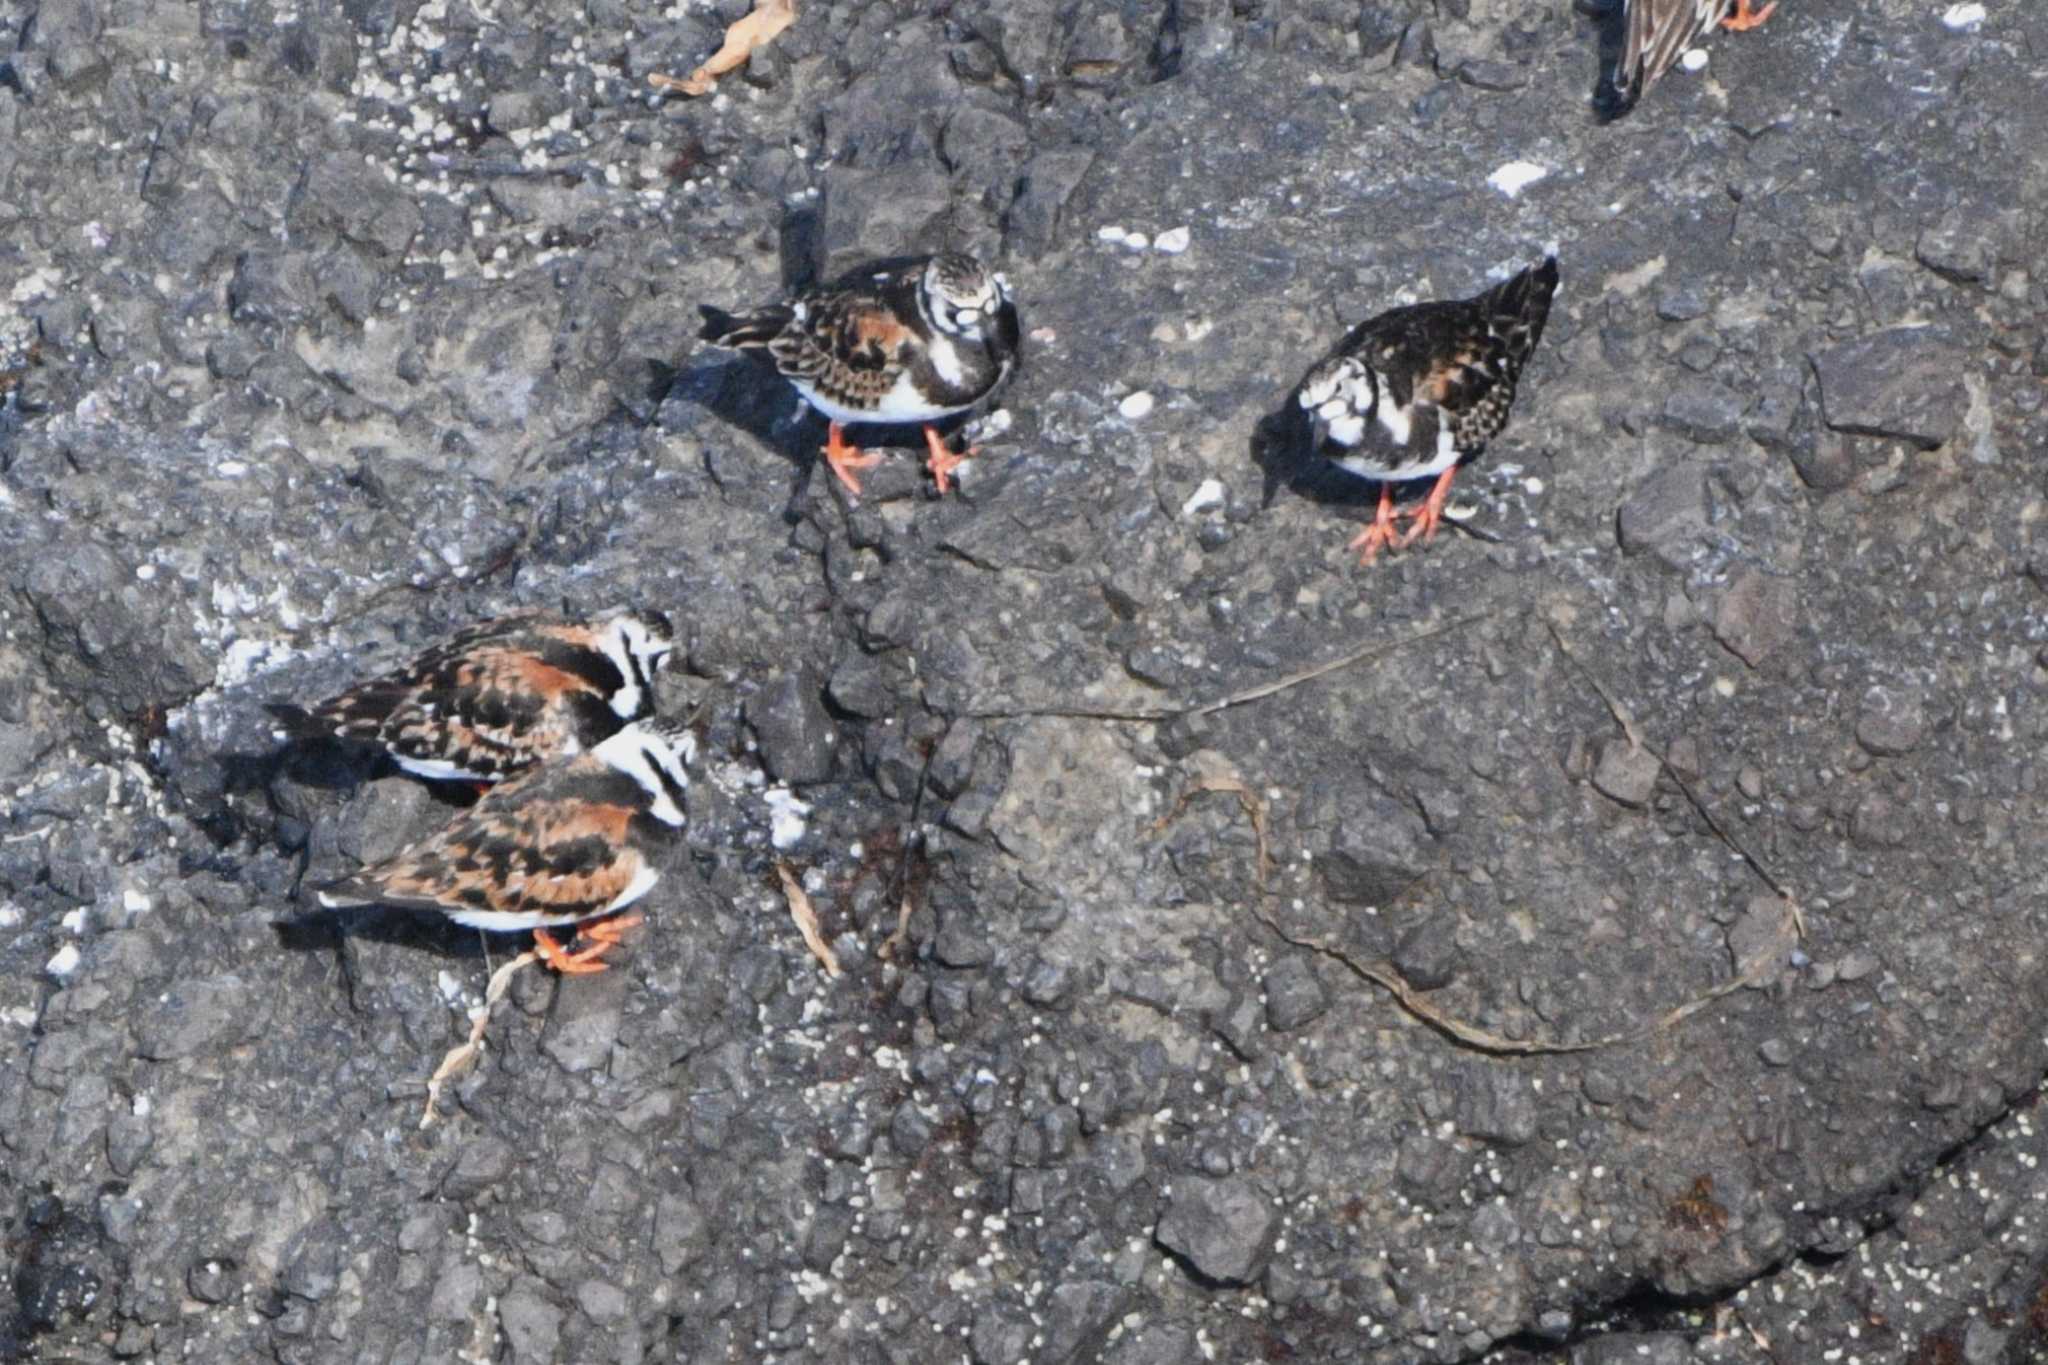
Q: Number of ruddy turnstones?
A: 5